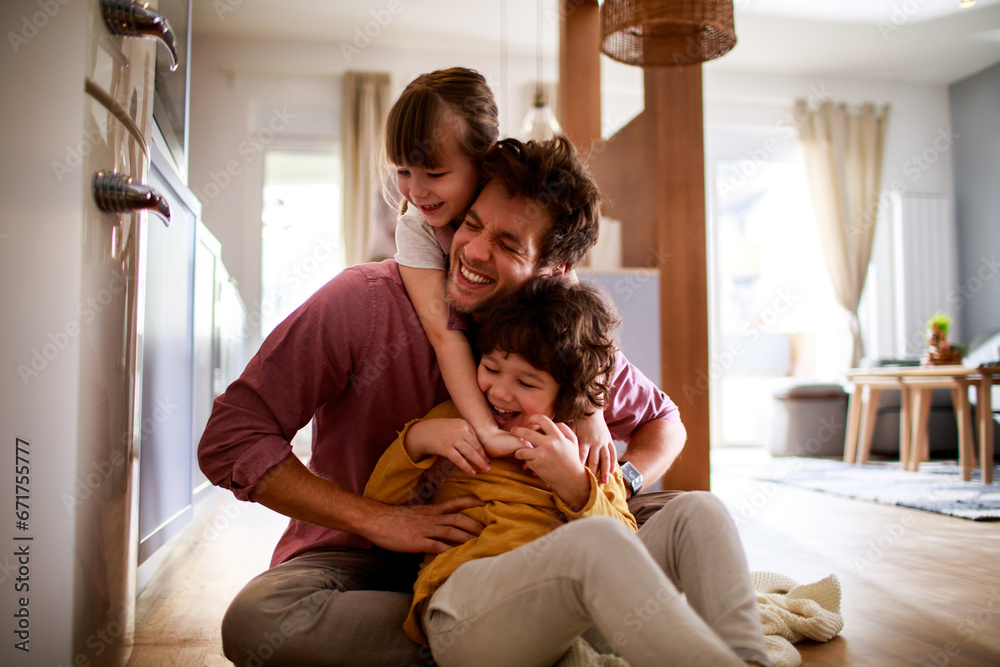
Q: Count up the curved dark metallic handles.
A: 2